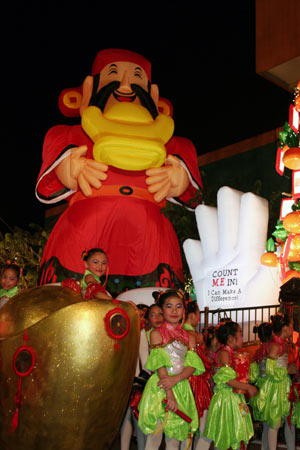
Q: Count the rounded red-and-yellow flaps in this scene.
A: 2